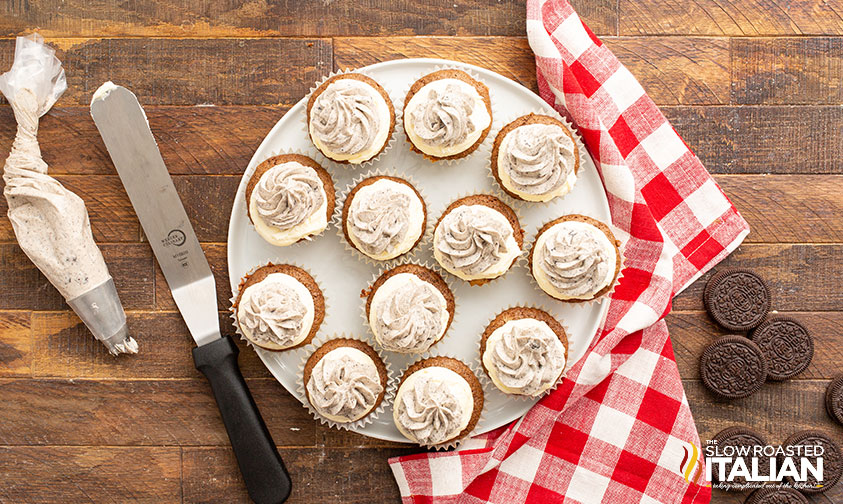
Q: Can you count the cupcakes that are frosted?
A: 12